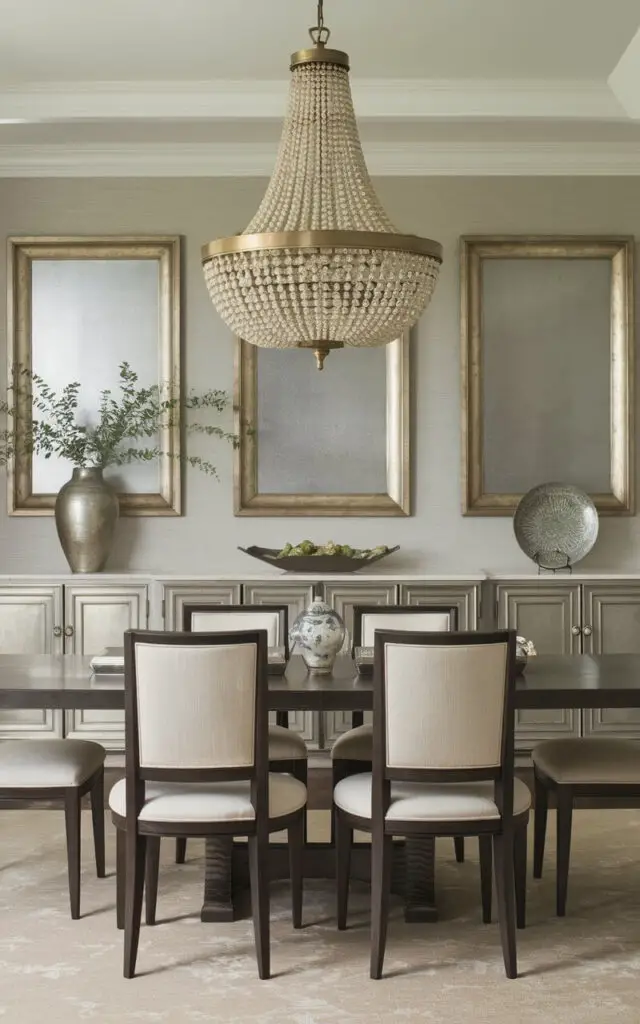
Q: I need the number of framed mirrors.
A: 3